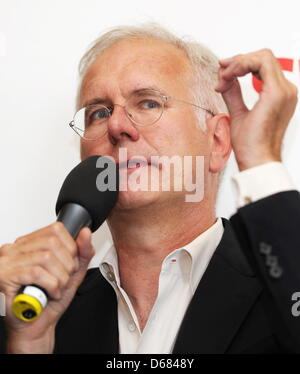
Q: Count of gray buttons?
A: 3